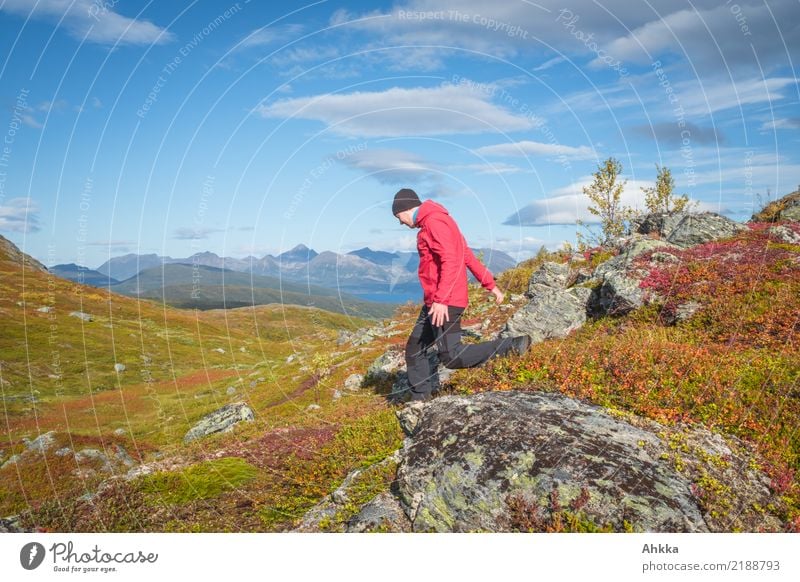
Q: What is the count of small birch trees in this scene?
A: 2